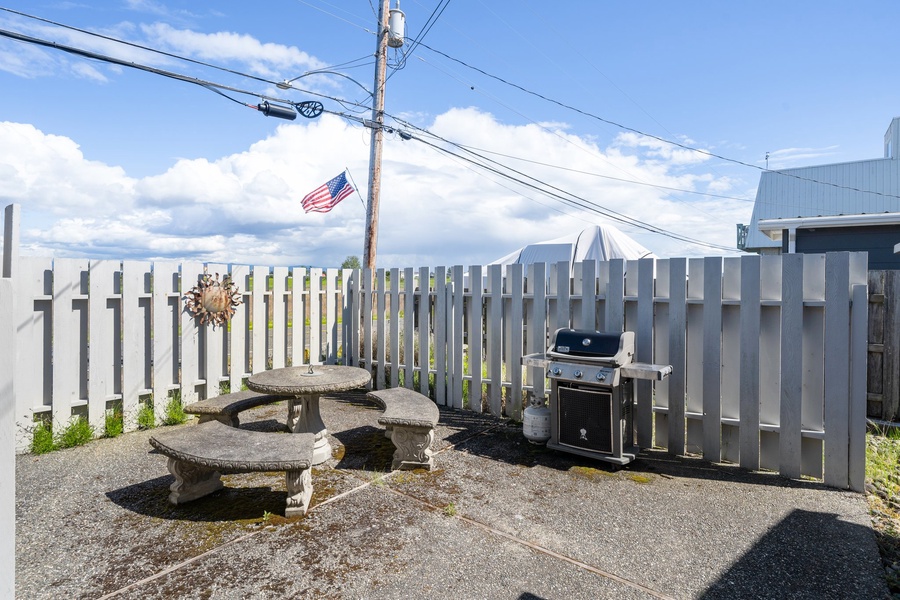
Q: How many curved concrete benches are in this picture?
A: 3